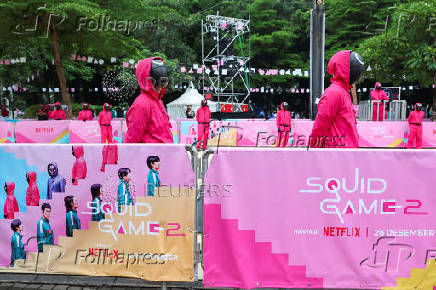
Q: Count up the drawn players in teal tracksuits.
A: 6